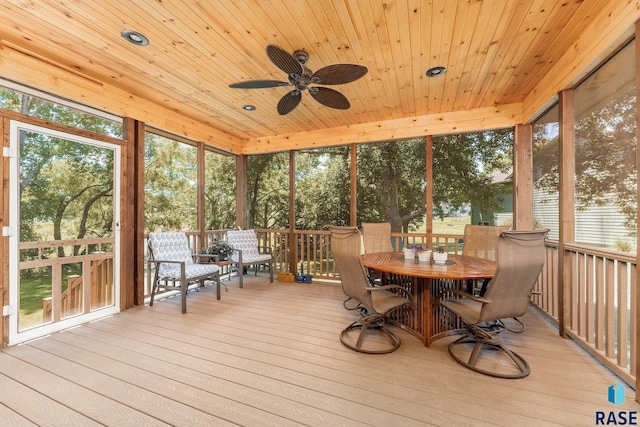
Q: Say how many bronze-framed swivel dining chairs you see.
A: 4